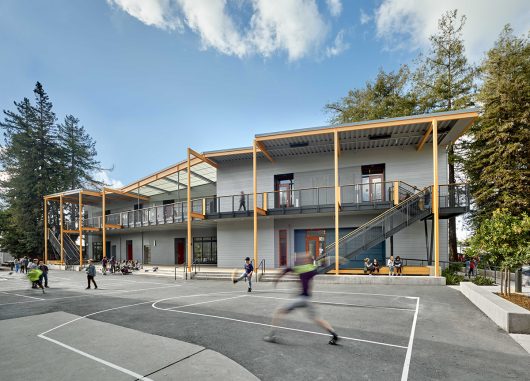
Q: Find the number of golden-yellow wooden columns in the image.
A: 8